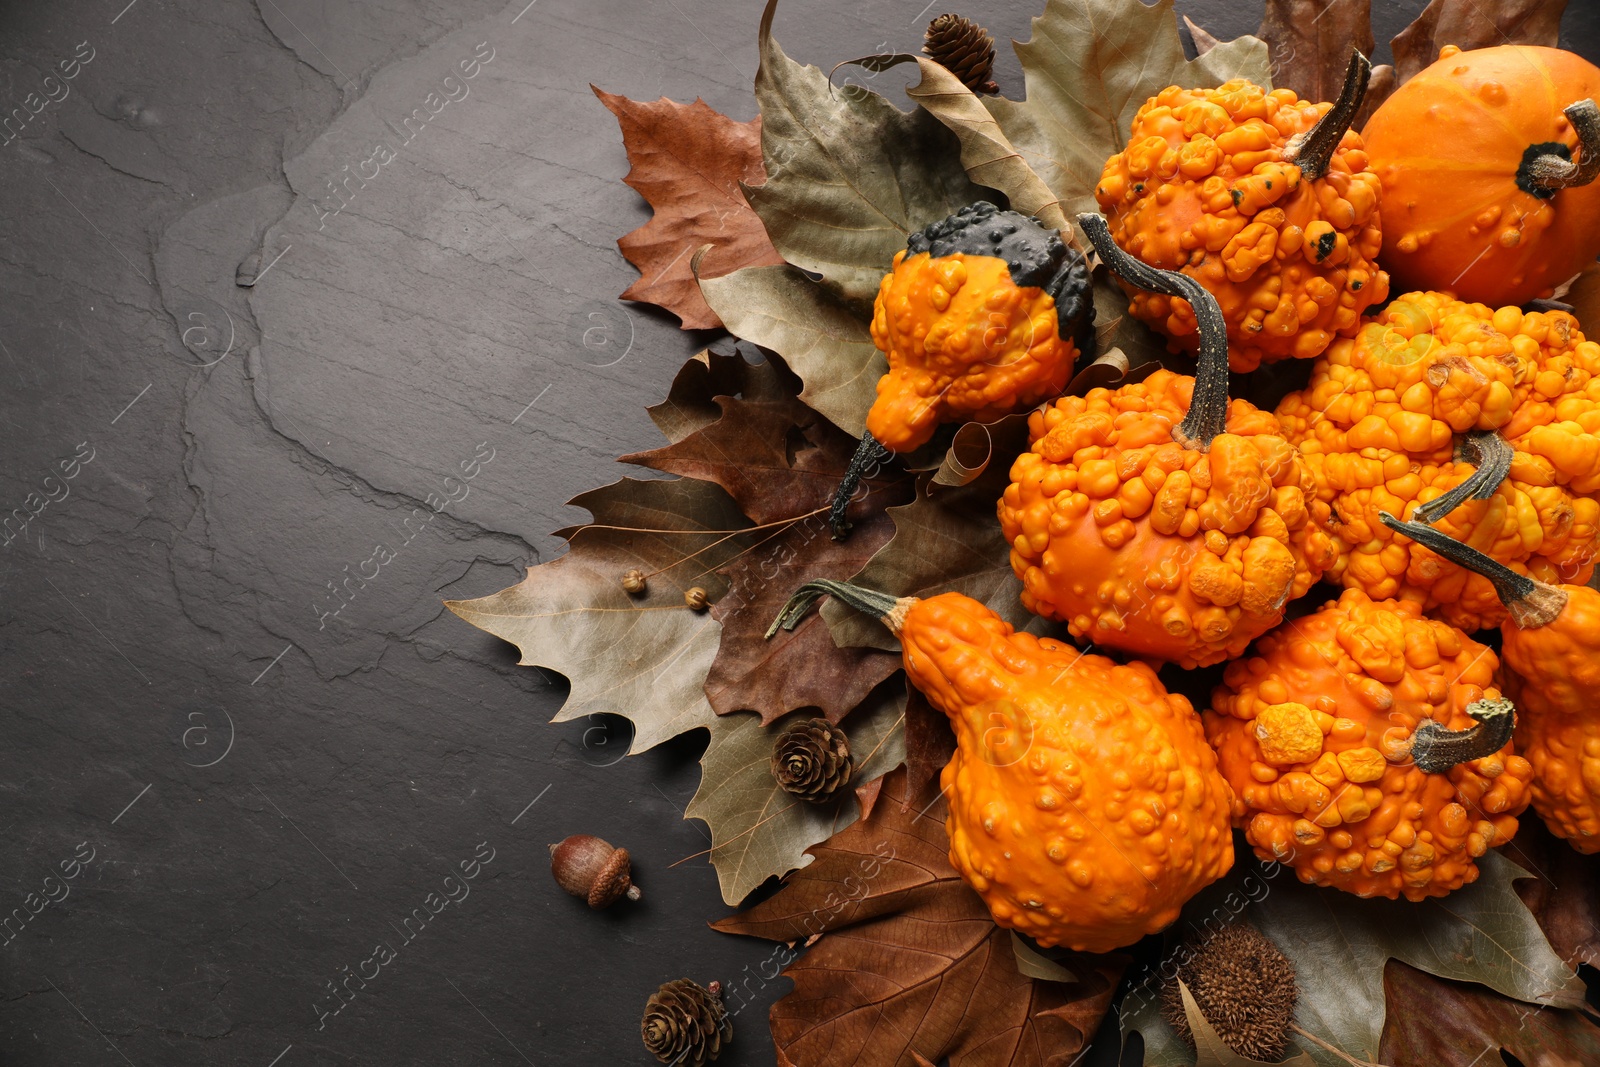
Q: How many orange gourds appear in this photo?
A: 8